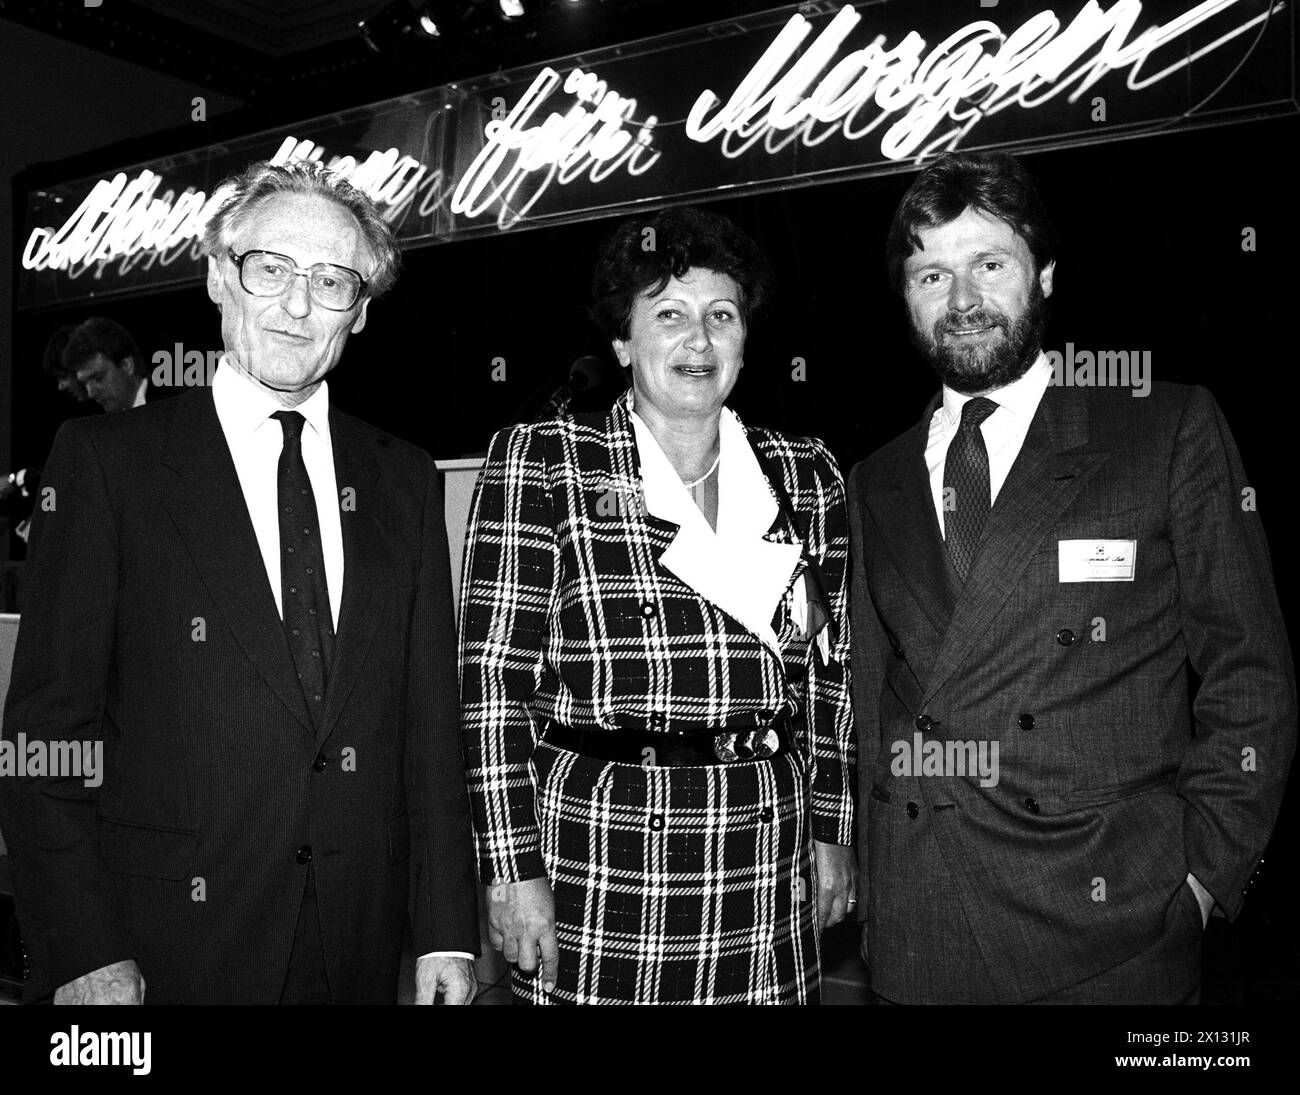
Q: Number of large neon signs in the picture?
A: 1